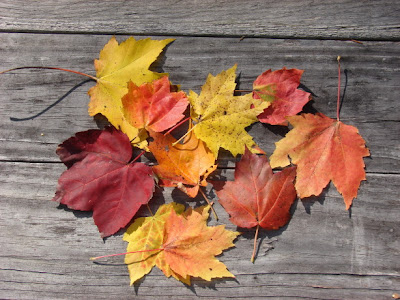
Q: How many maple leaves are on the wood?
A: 10